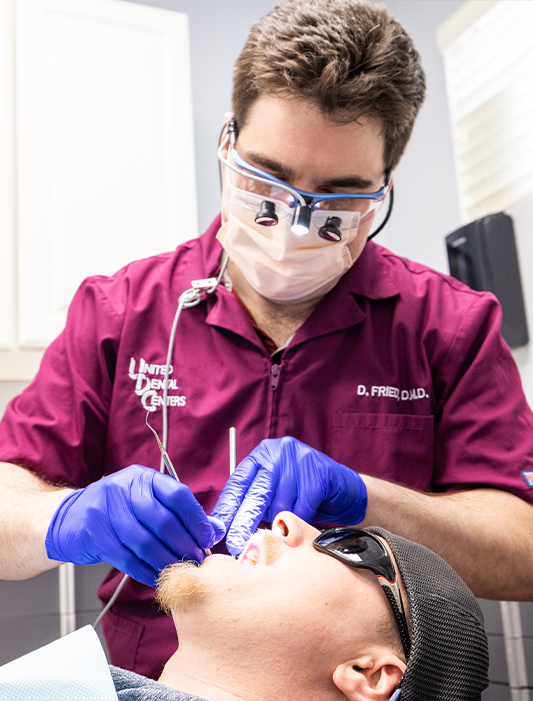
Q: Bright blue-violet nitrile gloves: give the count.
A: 2